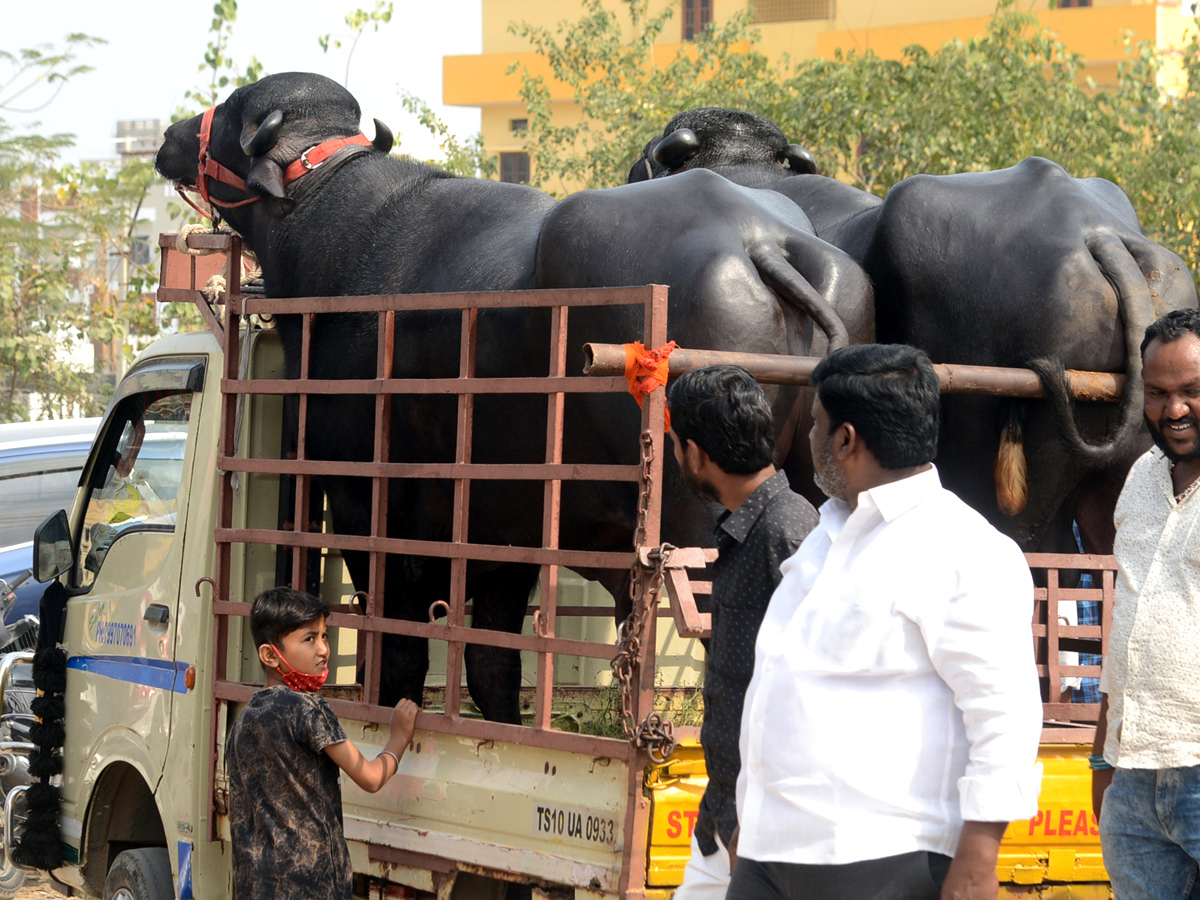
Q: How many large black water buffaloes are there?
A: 2